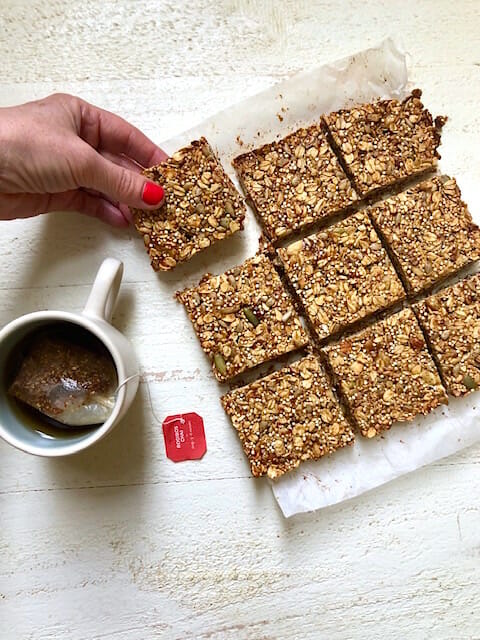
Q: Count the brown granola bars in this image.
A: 9